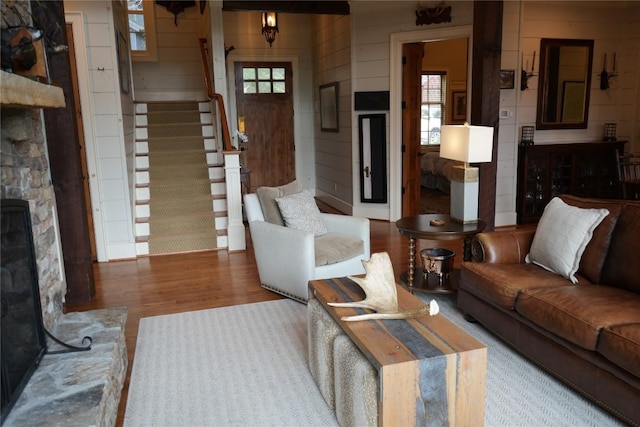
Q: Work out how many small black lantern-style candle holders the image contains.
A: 2